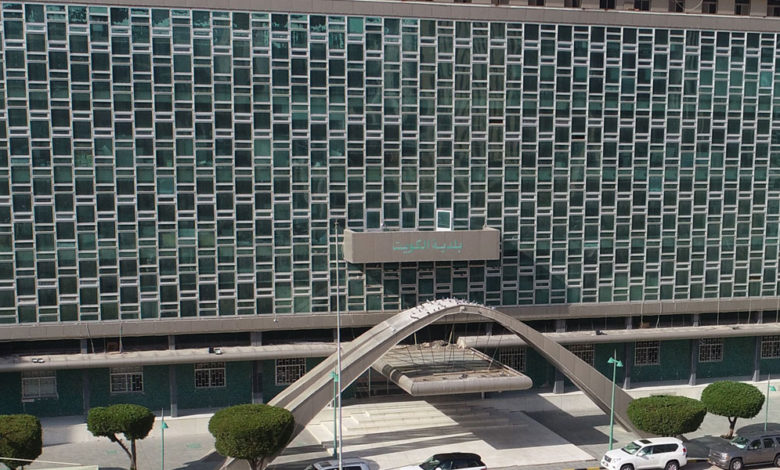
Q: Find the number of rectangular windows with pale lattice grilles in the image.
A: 9